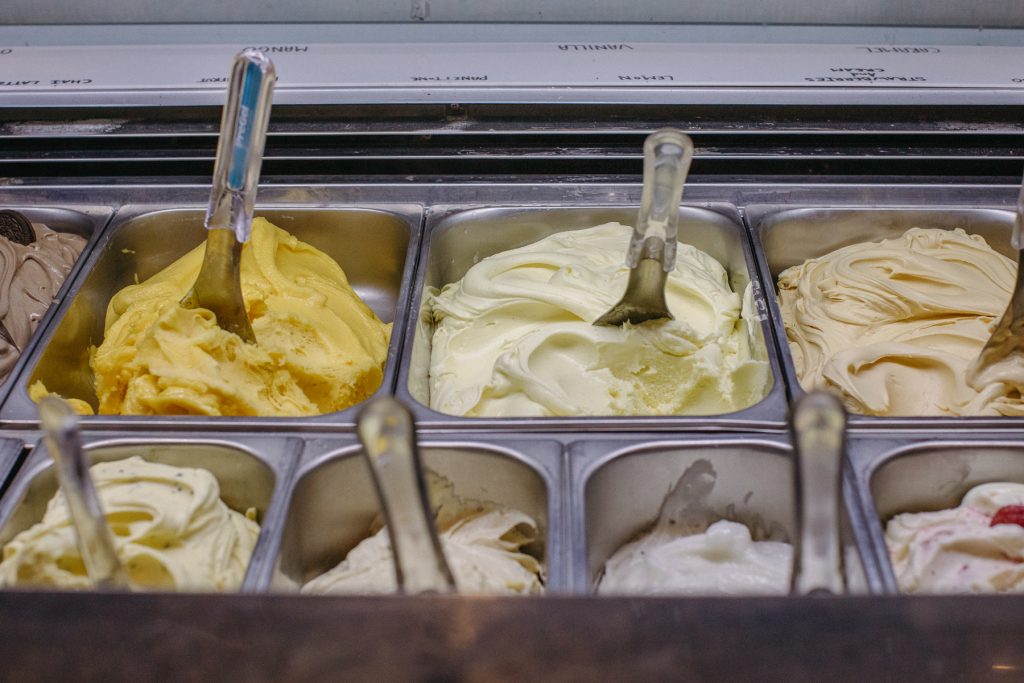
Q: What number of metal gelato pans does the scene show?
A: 8